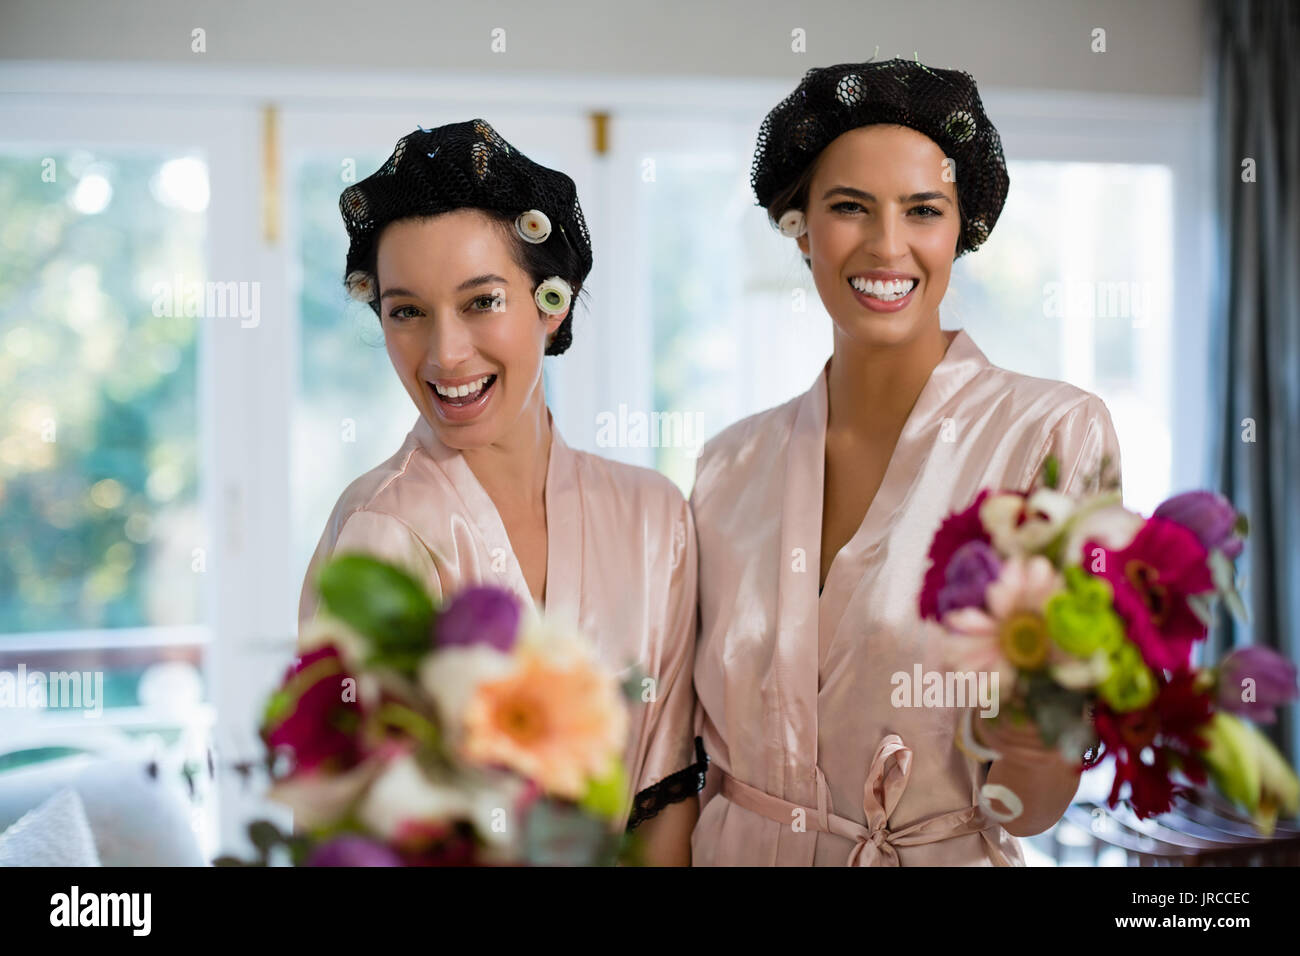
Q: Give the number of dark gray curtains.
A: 1